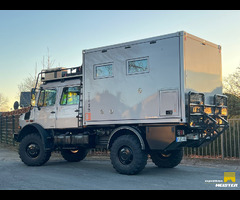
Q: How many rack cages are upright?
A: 2